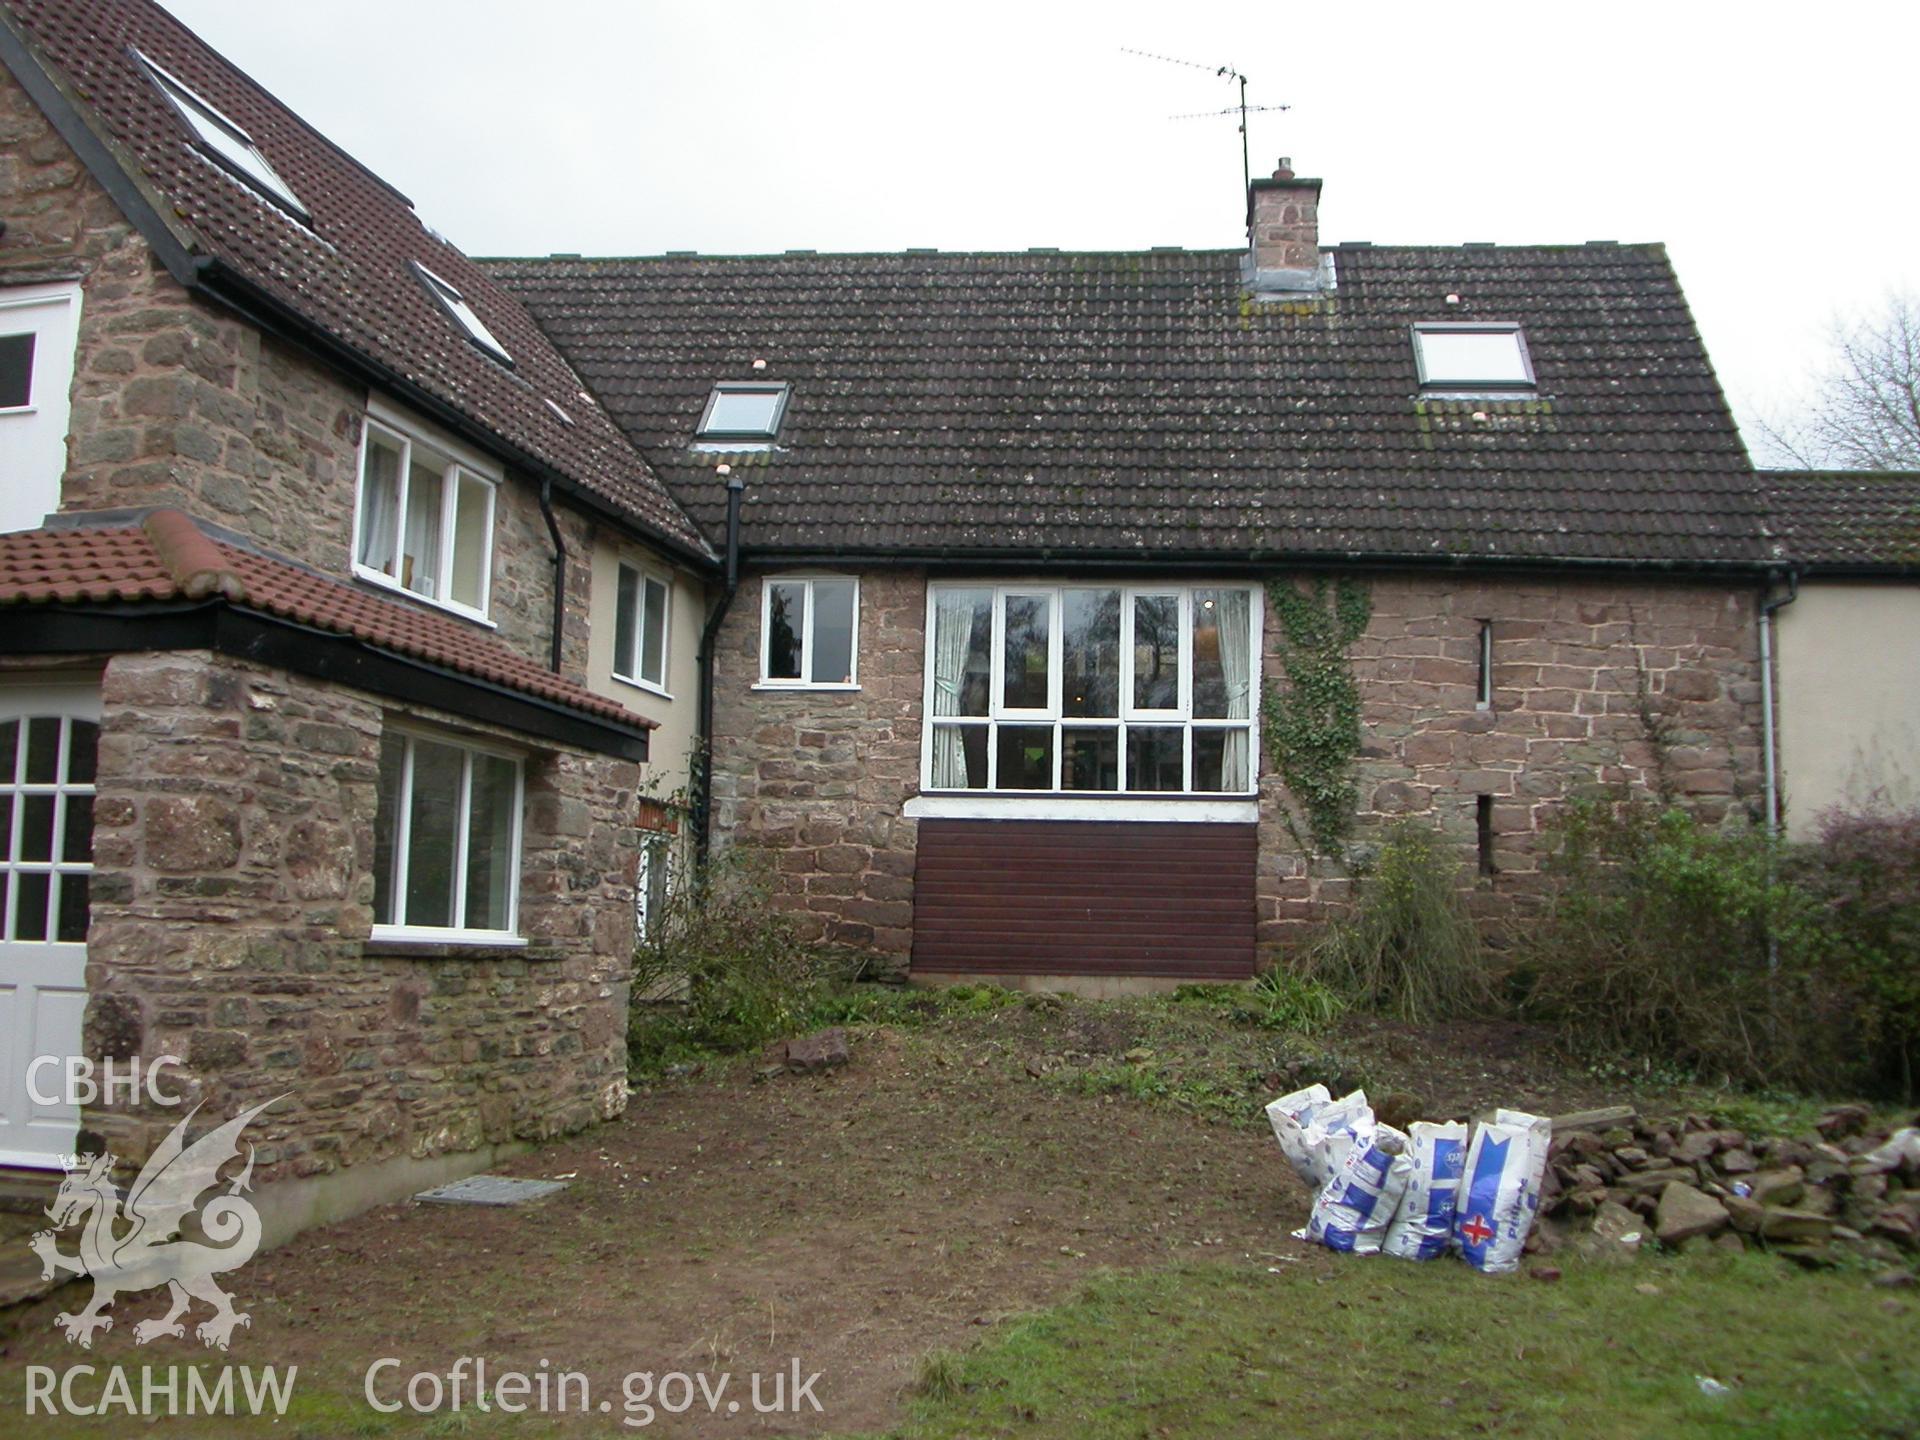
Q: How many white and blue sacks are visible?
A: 5